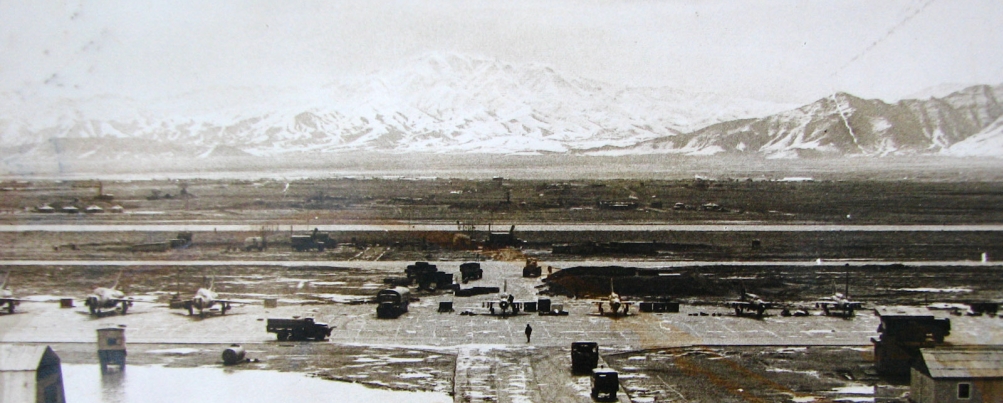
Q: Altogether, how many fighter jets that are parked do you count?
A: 7